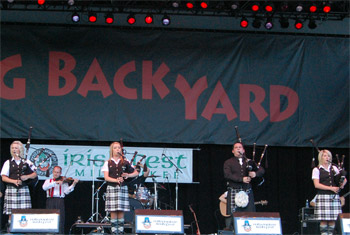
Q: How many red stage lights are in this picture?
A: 13